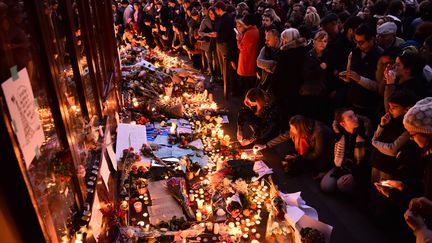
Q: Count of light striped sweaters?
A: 1